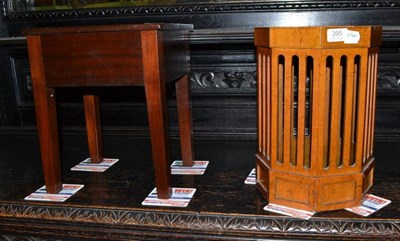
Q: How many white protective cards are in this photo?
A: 7